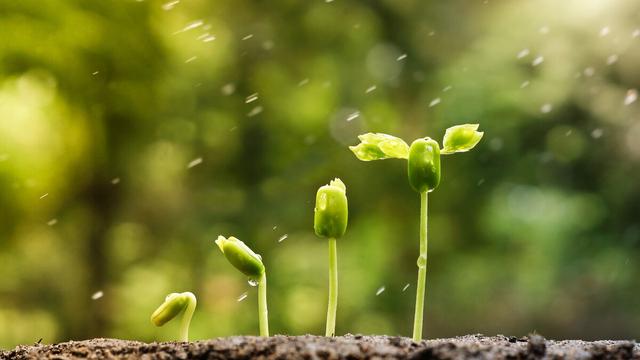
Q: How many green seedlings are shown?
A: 4